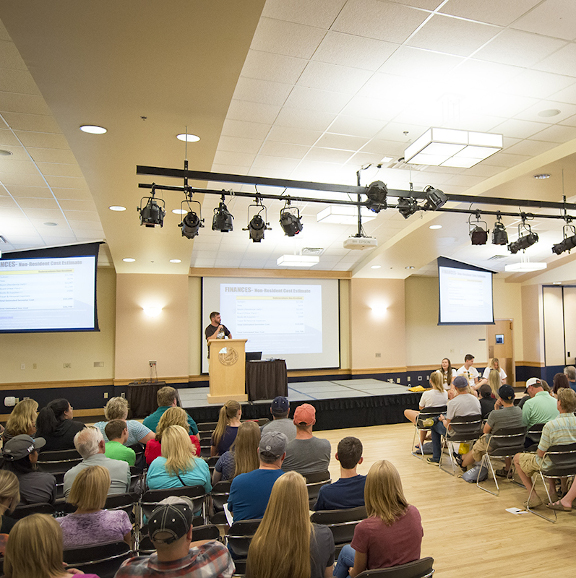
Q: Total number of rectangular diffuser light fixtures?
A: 4